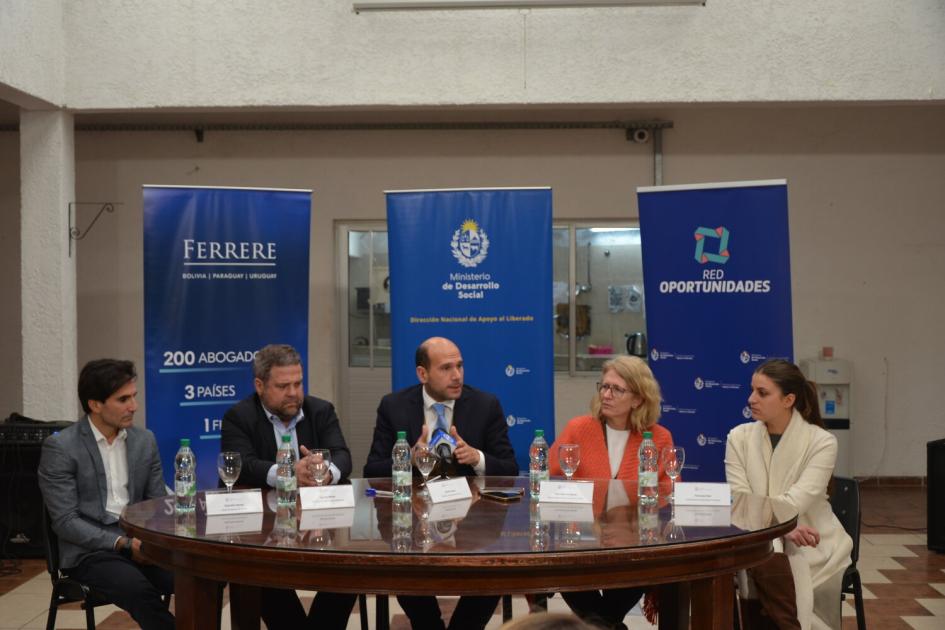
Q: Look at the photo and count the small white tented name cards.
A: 5